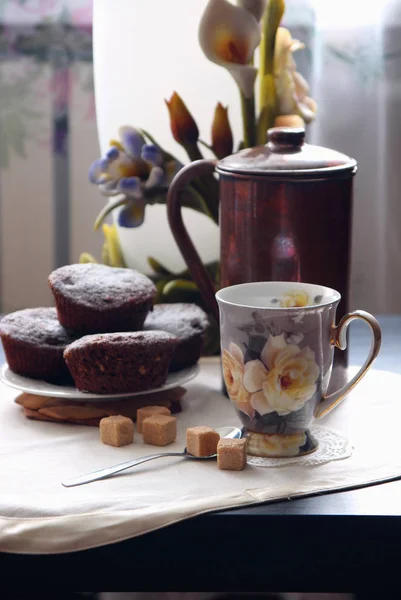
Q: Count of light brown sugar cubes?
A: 5